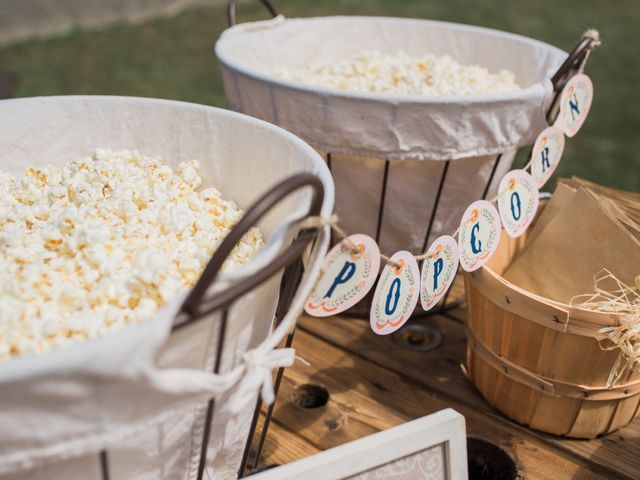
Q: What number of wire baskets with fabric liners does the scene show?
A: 2